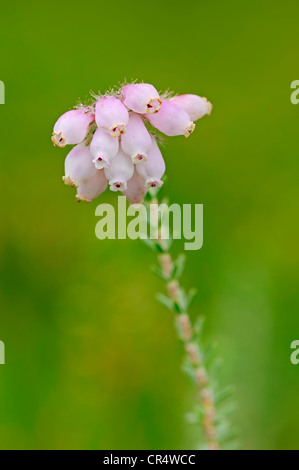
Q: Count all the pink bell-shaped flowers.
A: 12